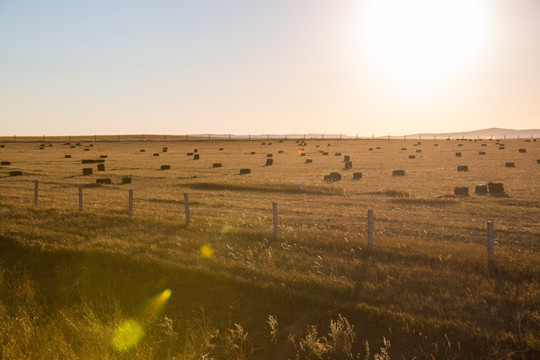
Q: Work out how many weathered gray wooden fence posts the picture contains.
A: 7